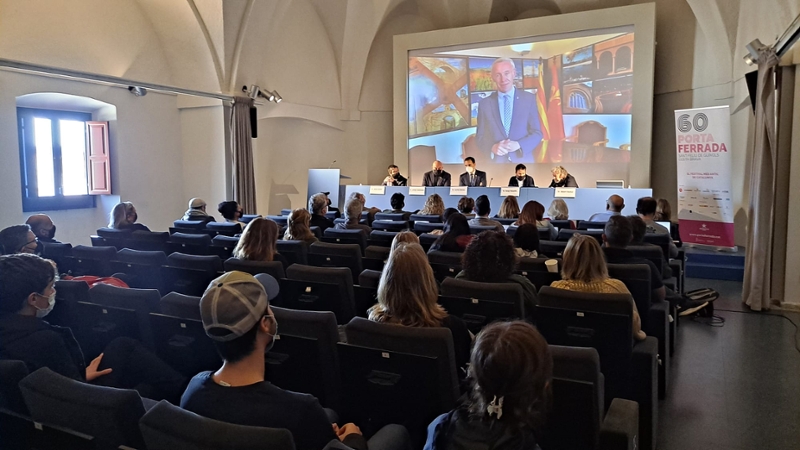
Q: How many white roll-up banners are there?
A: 1